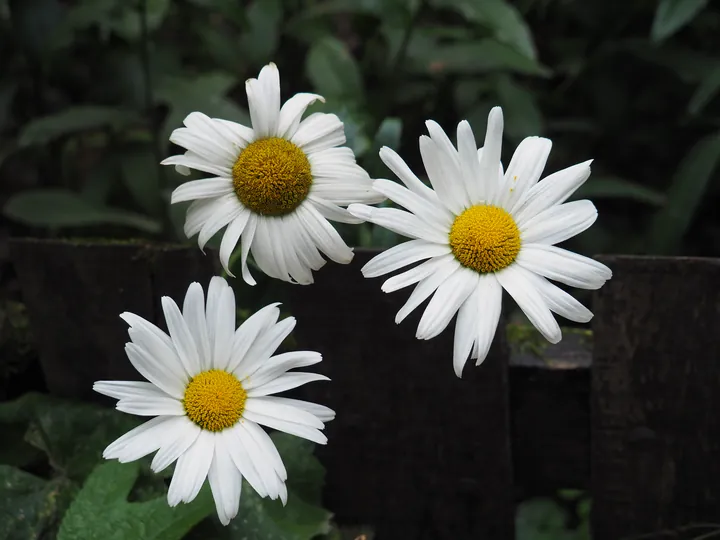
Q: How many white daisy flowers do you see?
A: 3